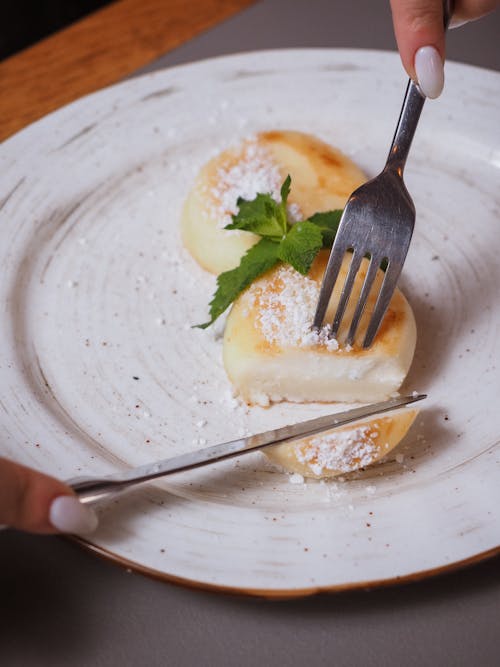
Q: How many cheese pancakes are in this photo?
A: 2